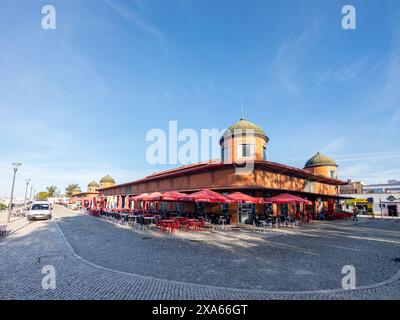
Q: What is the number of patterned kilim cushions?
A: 0